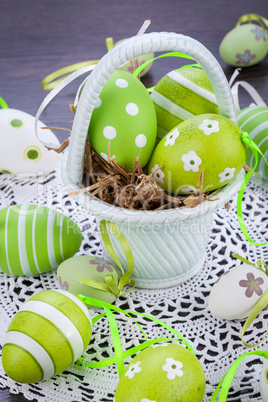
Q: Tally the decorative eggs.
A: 13